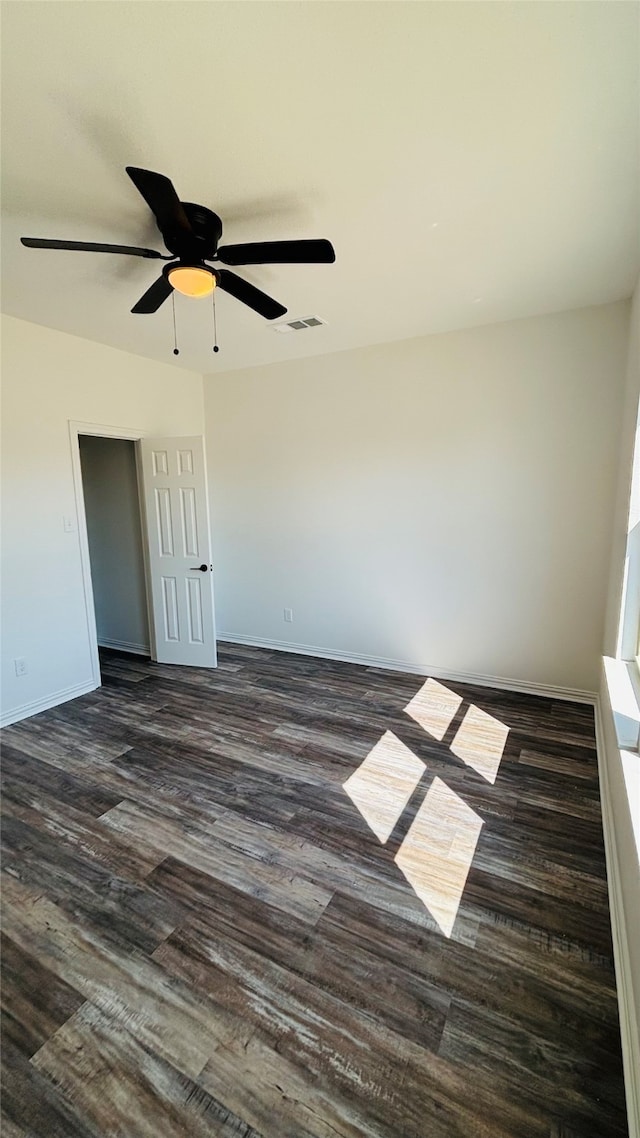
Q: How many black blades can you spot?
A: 5